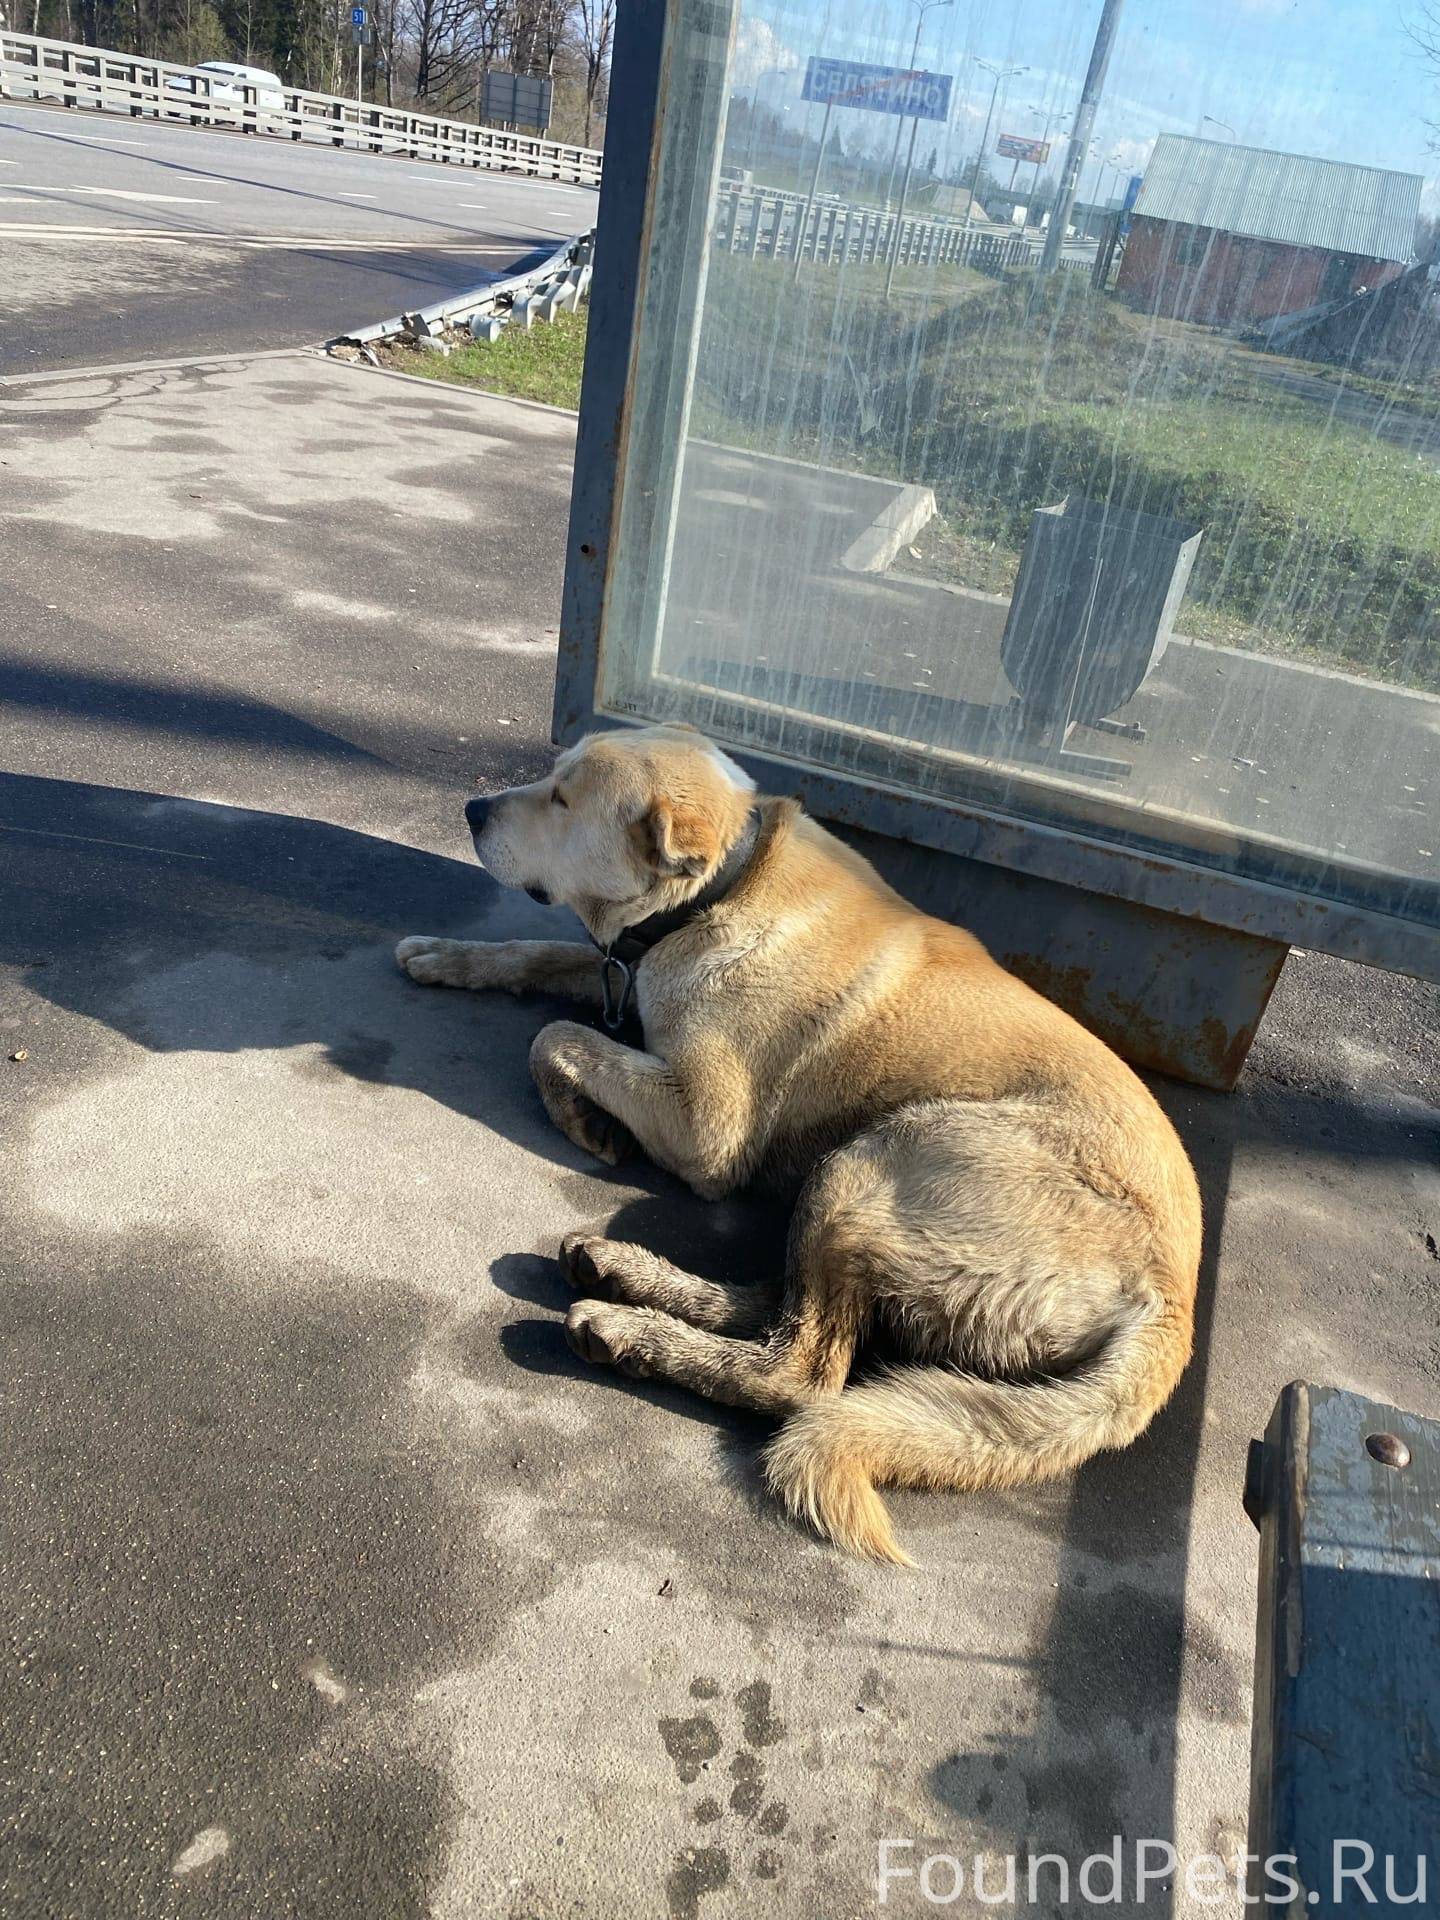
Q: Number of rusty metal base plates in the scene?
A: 1